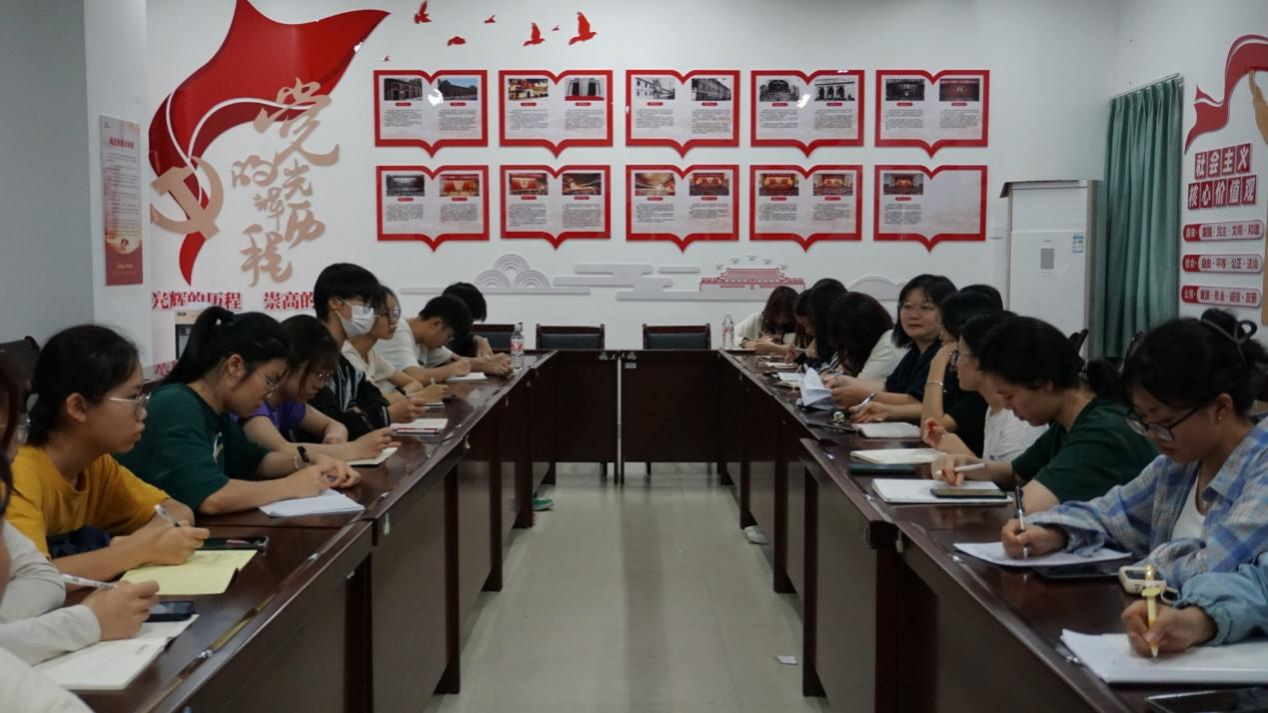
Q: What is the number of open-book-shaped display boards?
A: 10